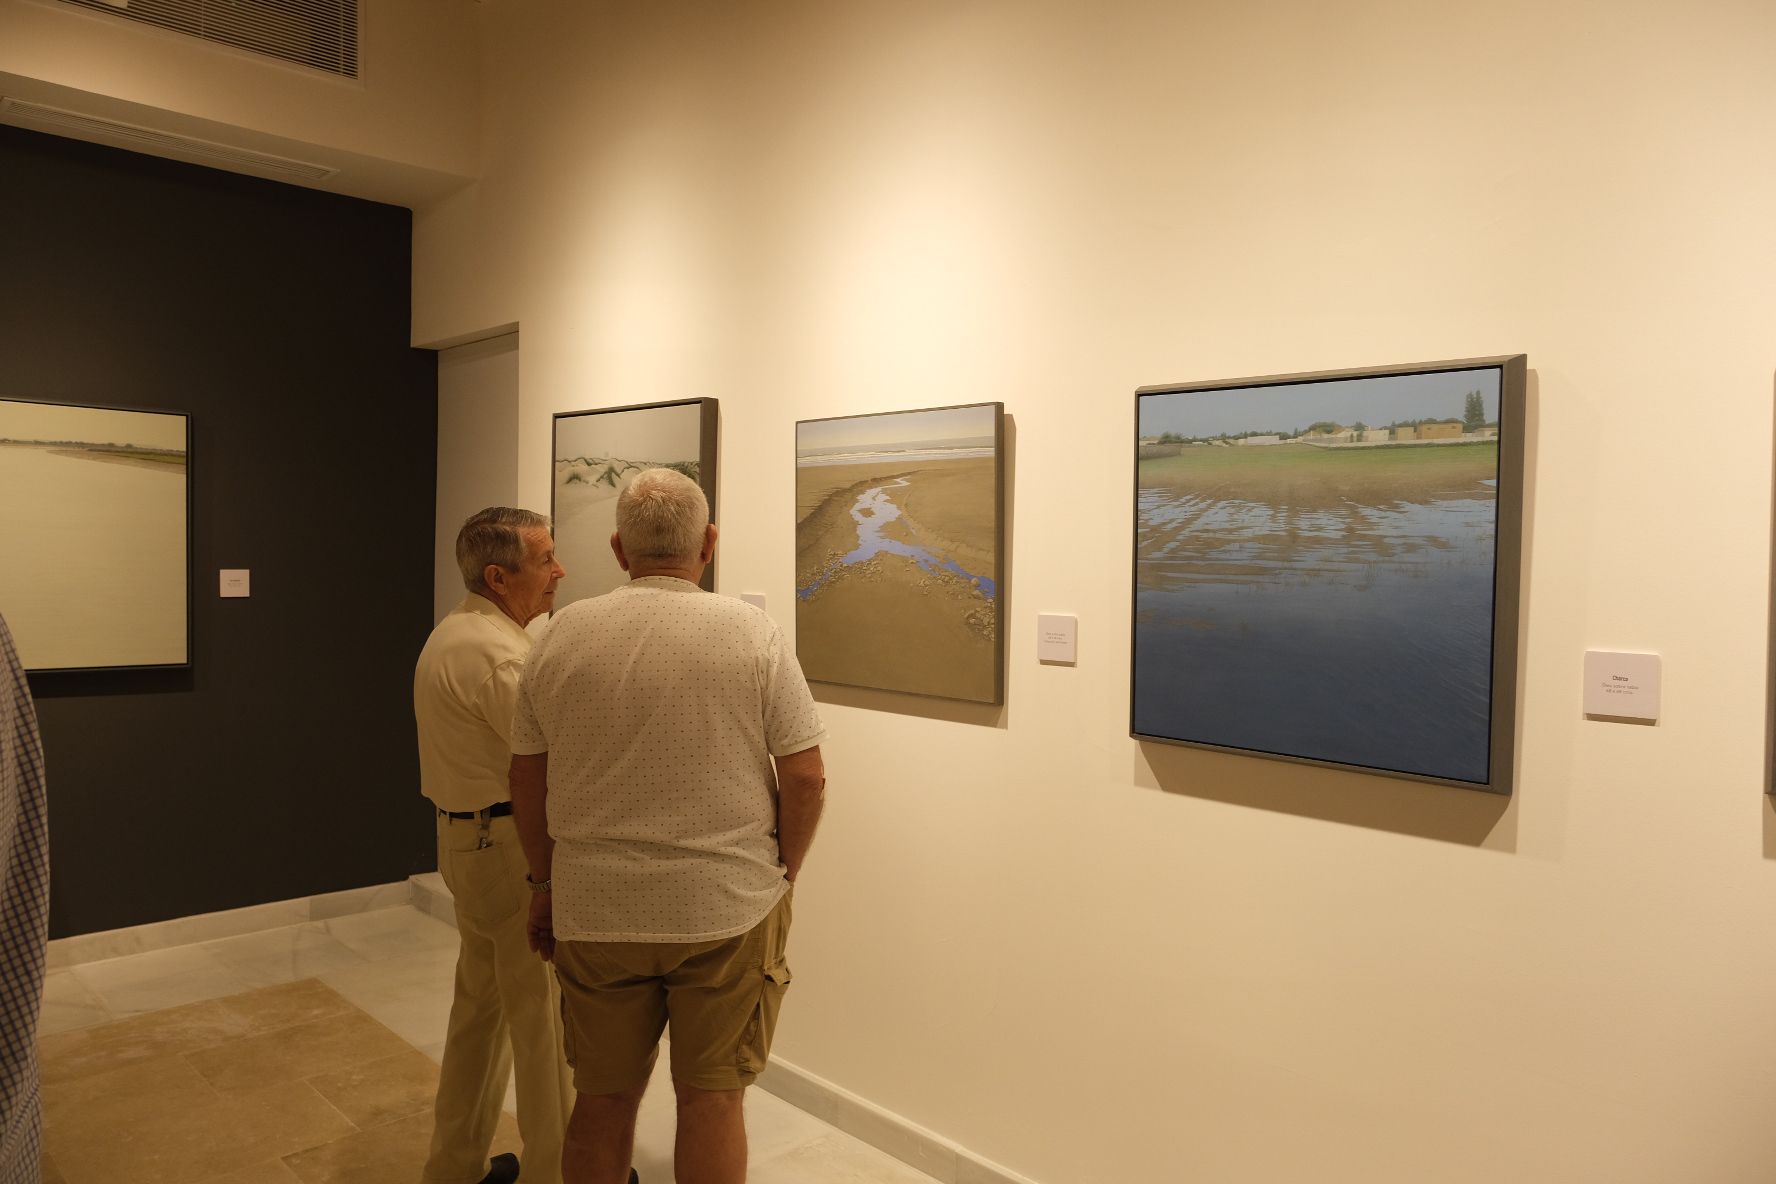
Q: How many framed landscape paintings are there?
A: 4